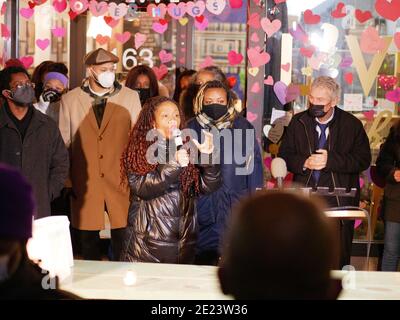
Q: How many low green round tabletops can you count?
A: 0